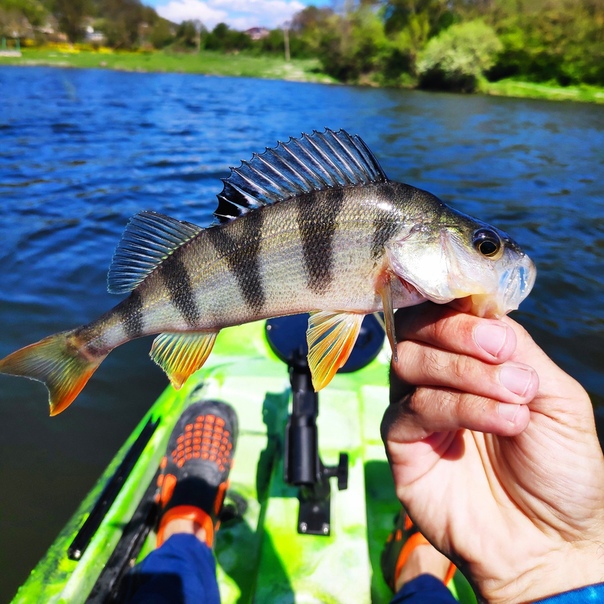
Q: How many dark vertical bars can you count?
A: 5